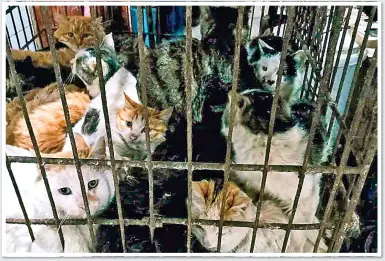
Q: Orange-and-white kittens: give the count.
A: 2